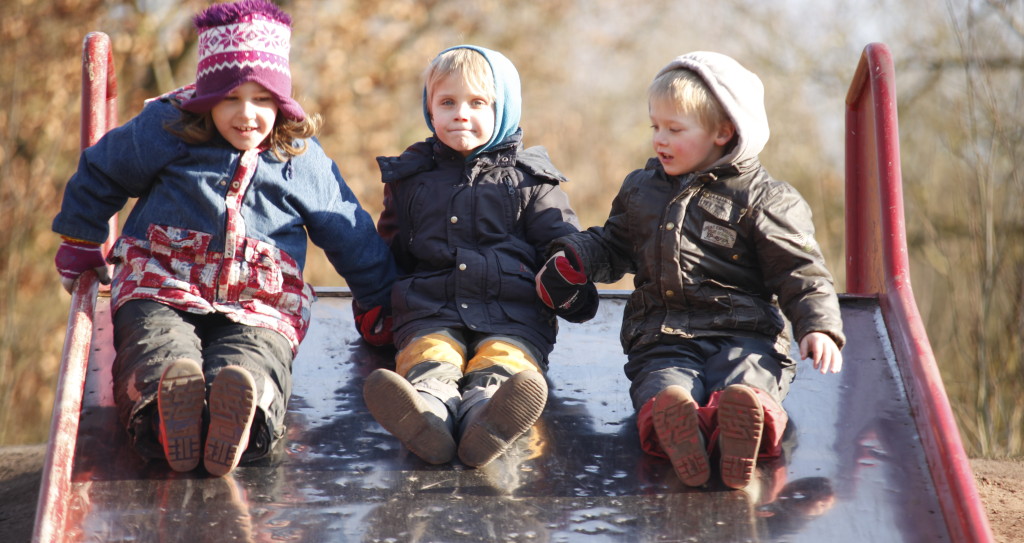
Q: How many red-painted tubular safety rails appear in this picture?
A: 2